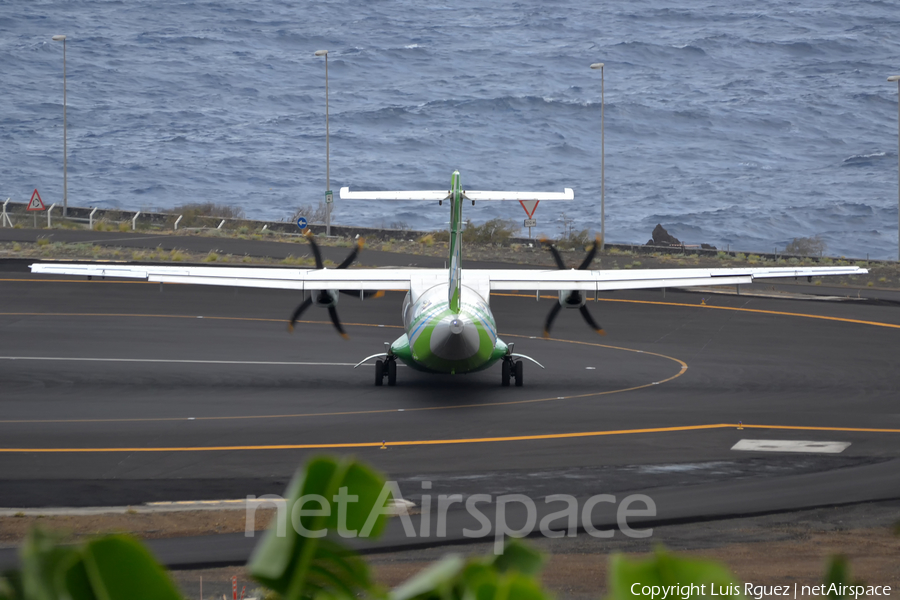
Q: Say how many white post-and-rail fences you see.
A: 1